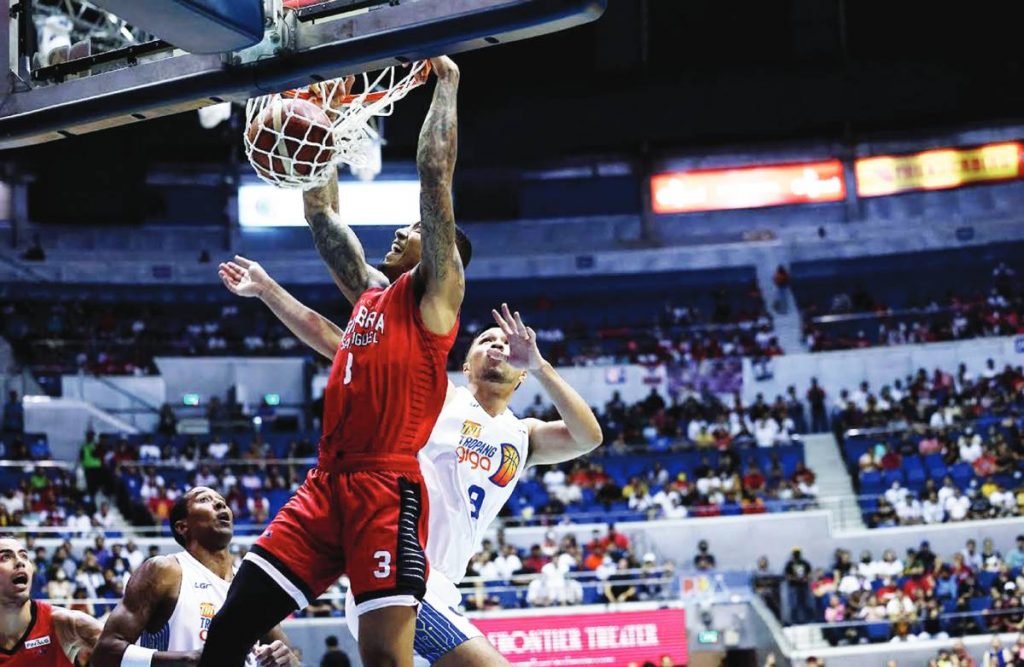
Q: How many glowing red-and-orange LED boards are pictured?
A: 2